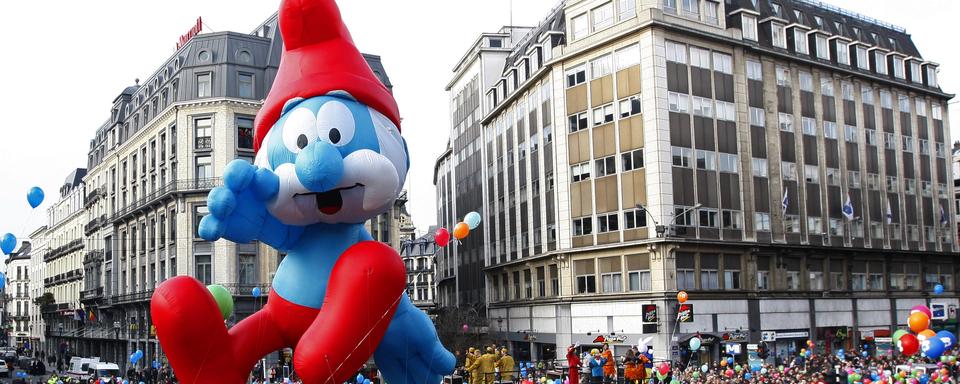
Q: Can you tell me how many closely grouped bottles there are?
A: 0